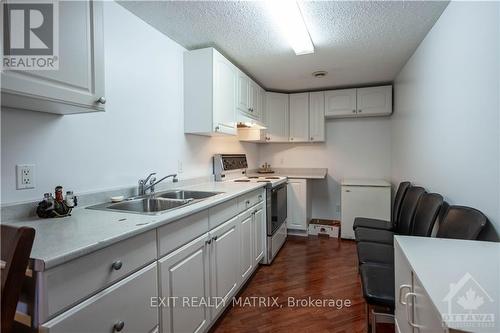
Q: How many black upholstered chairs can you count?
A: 4